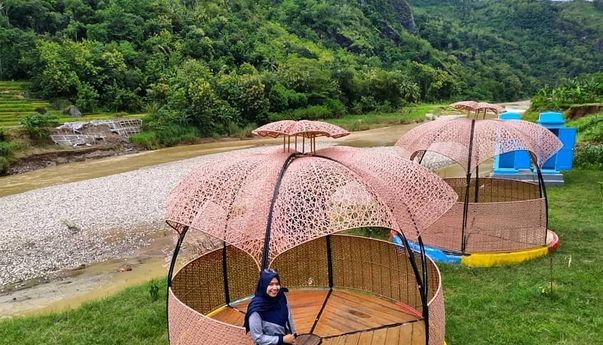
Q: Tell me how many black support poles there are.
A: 11